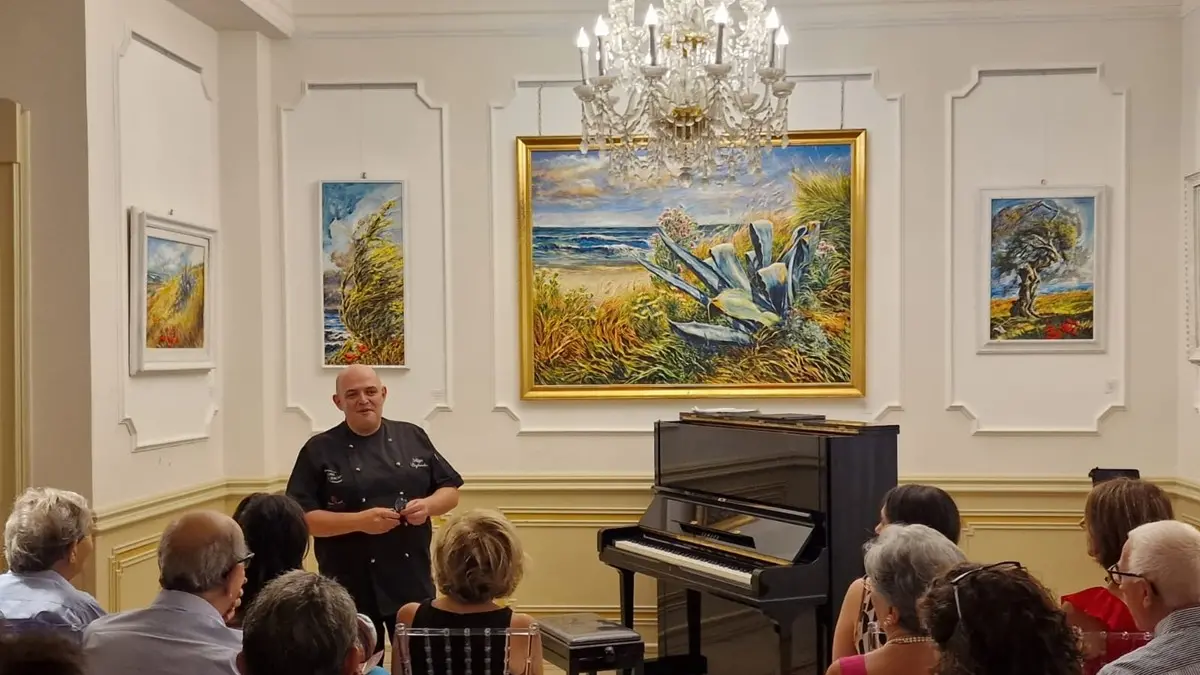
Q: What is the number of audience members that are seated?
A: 11